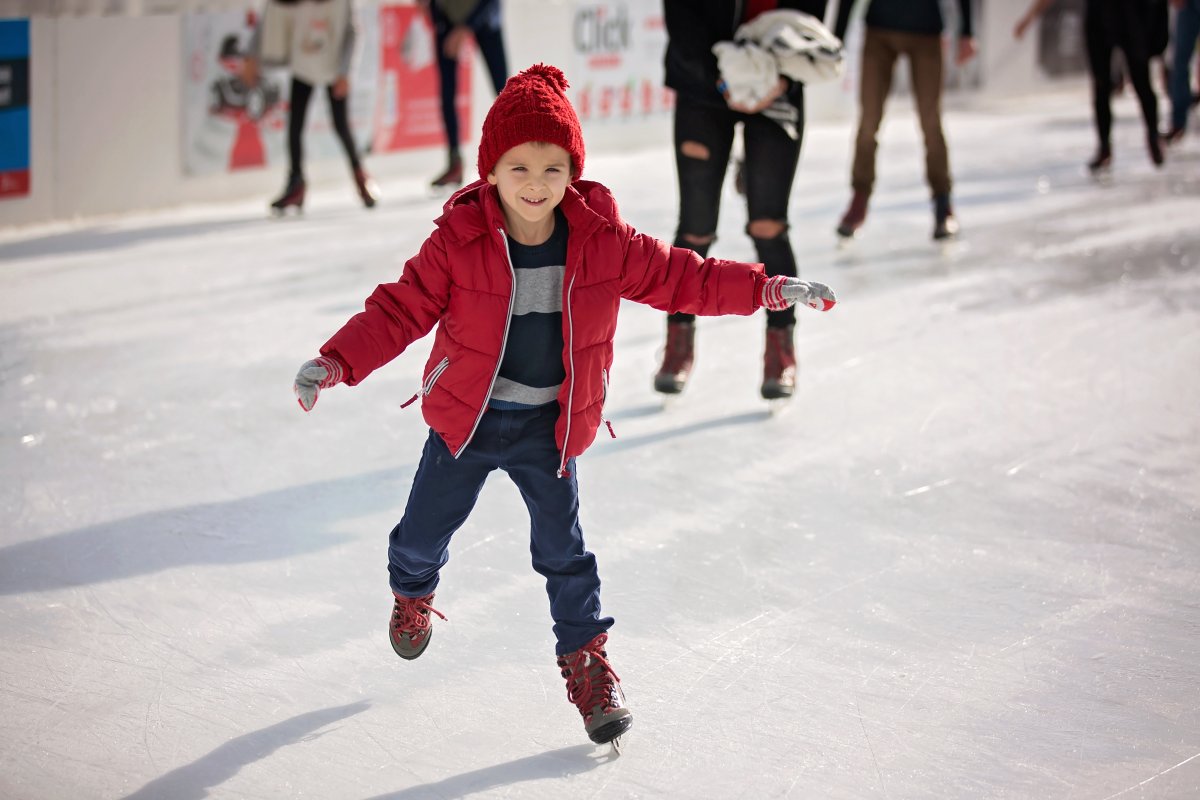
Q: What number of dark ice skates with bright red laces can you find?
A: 2